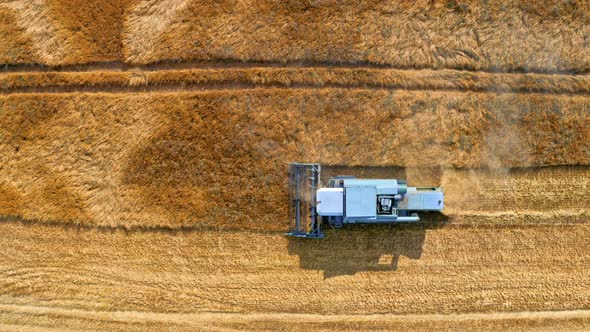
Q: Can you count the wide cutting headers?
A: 1